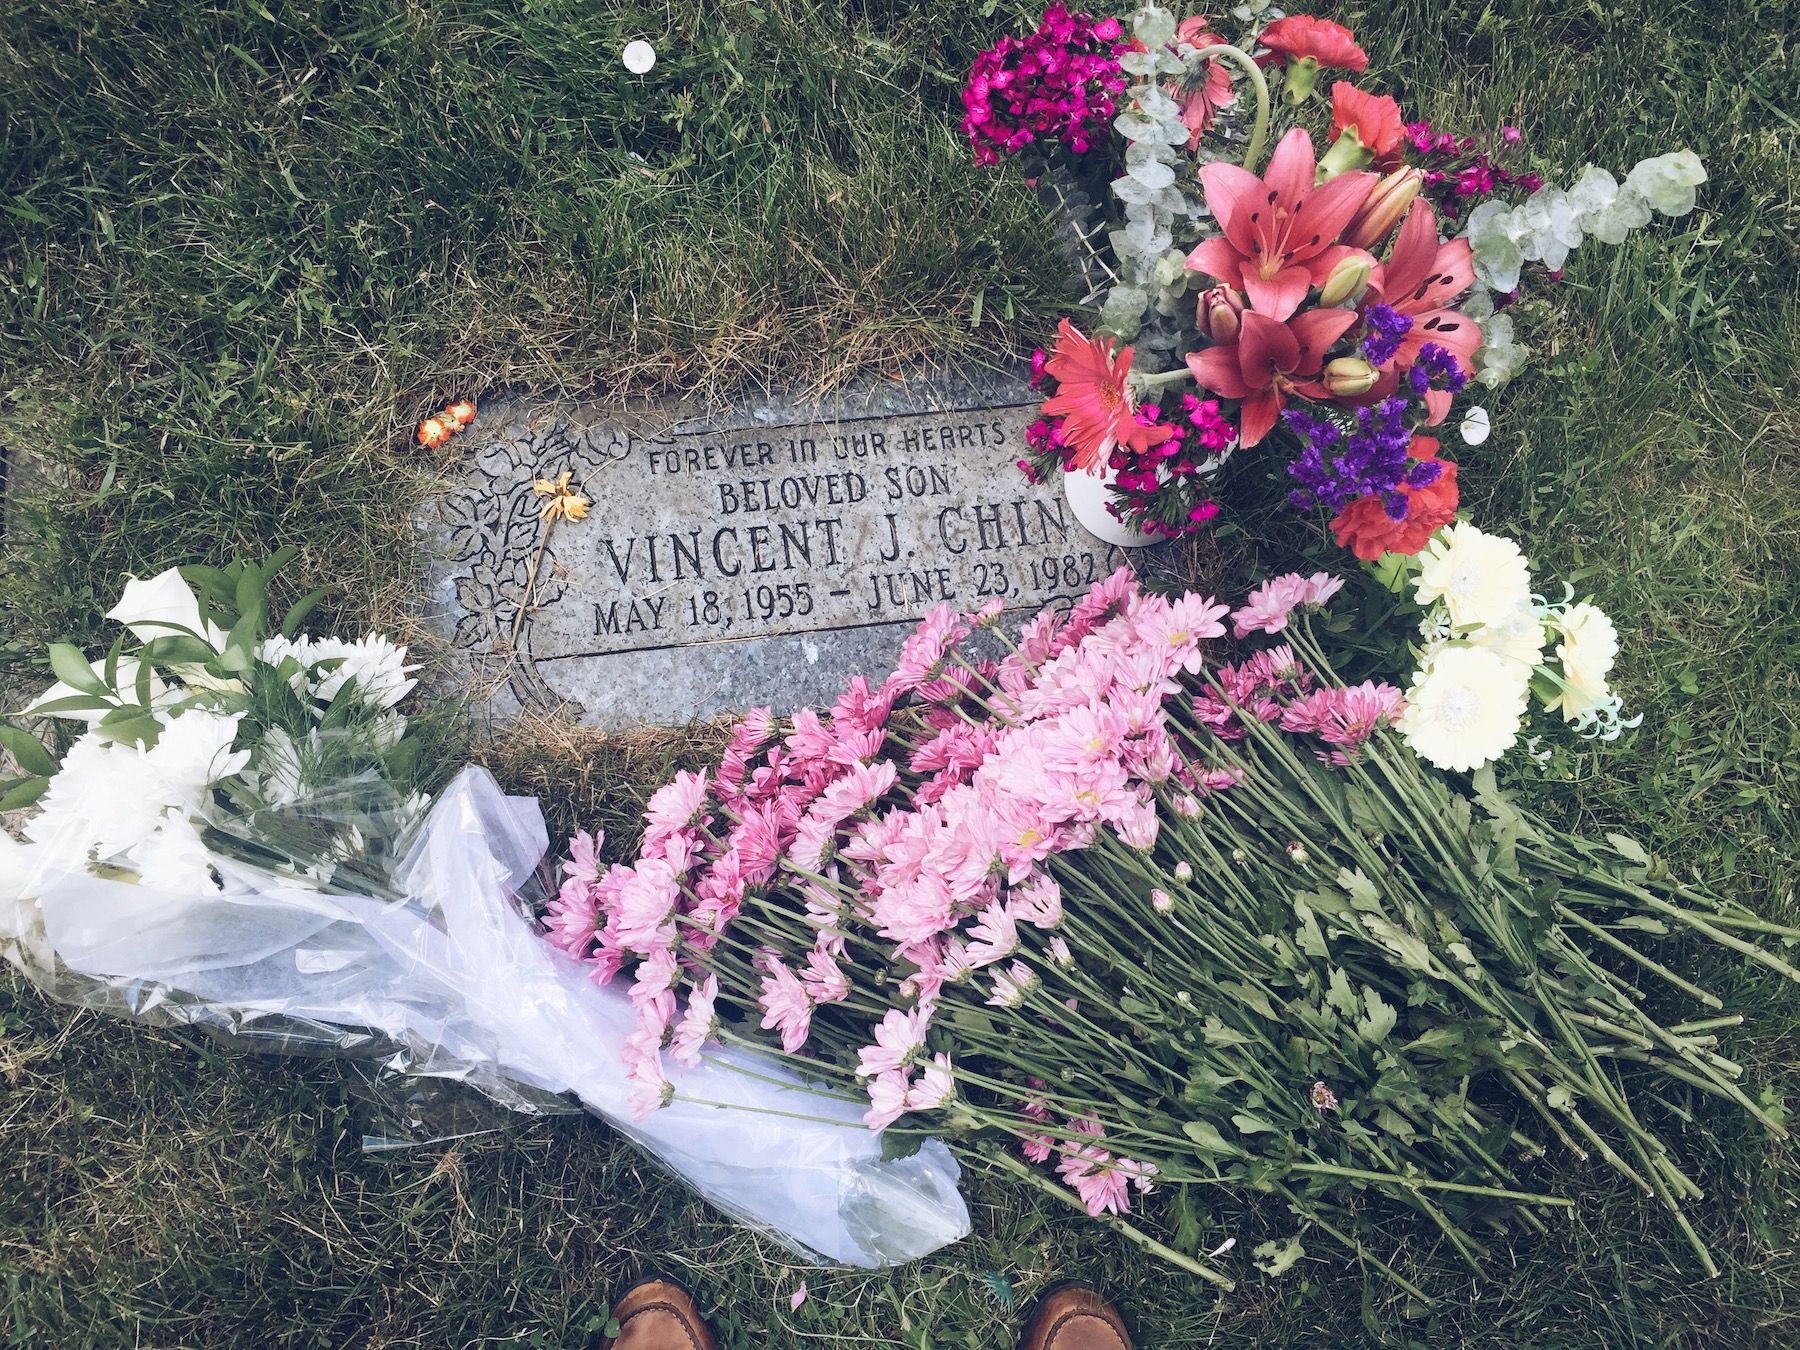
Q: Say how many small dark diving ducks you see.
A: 0